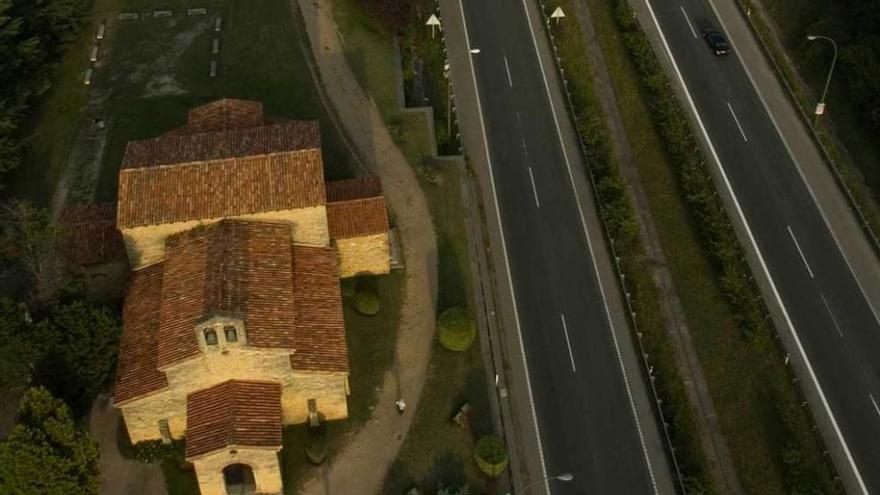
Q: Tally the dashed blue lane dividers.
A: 0